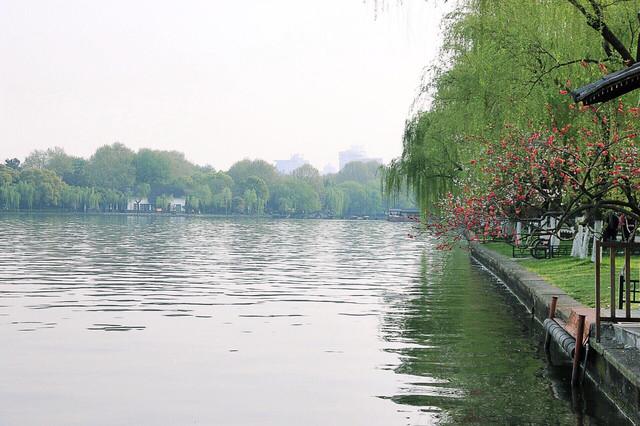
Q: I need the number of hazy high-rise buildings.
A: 2